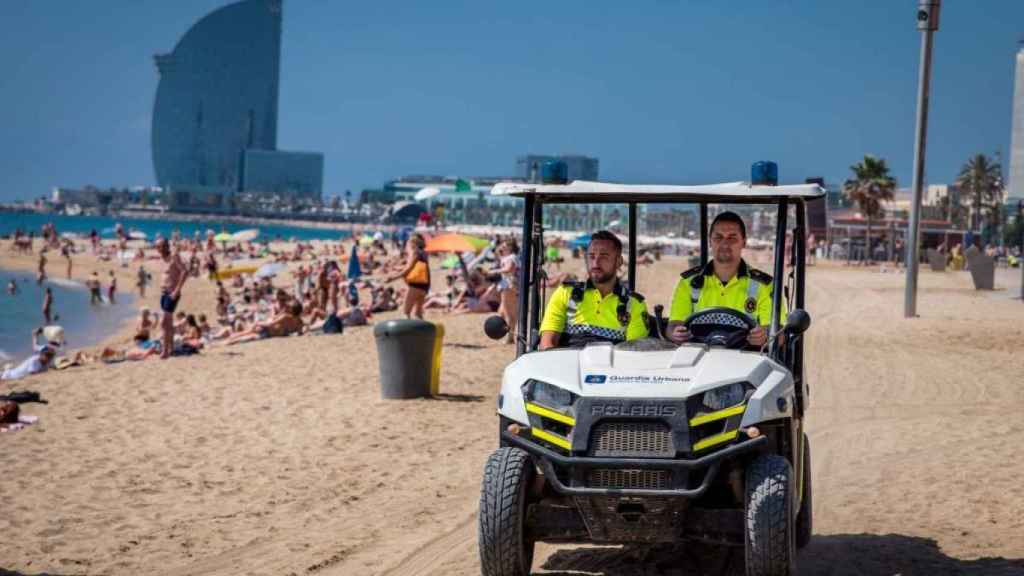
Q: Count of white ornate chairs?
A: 0